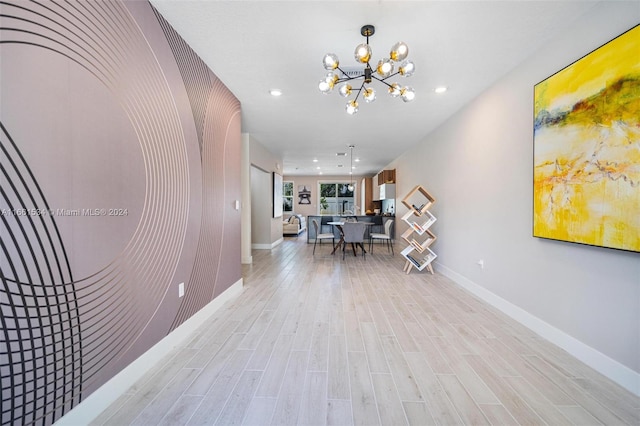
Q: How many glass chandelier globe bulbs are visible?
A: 12